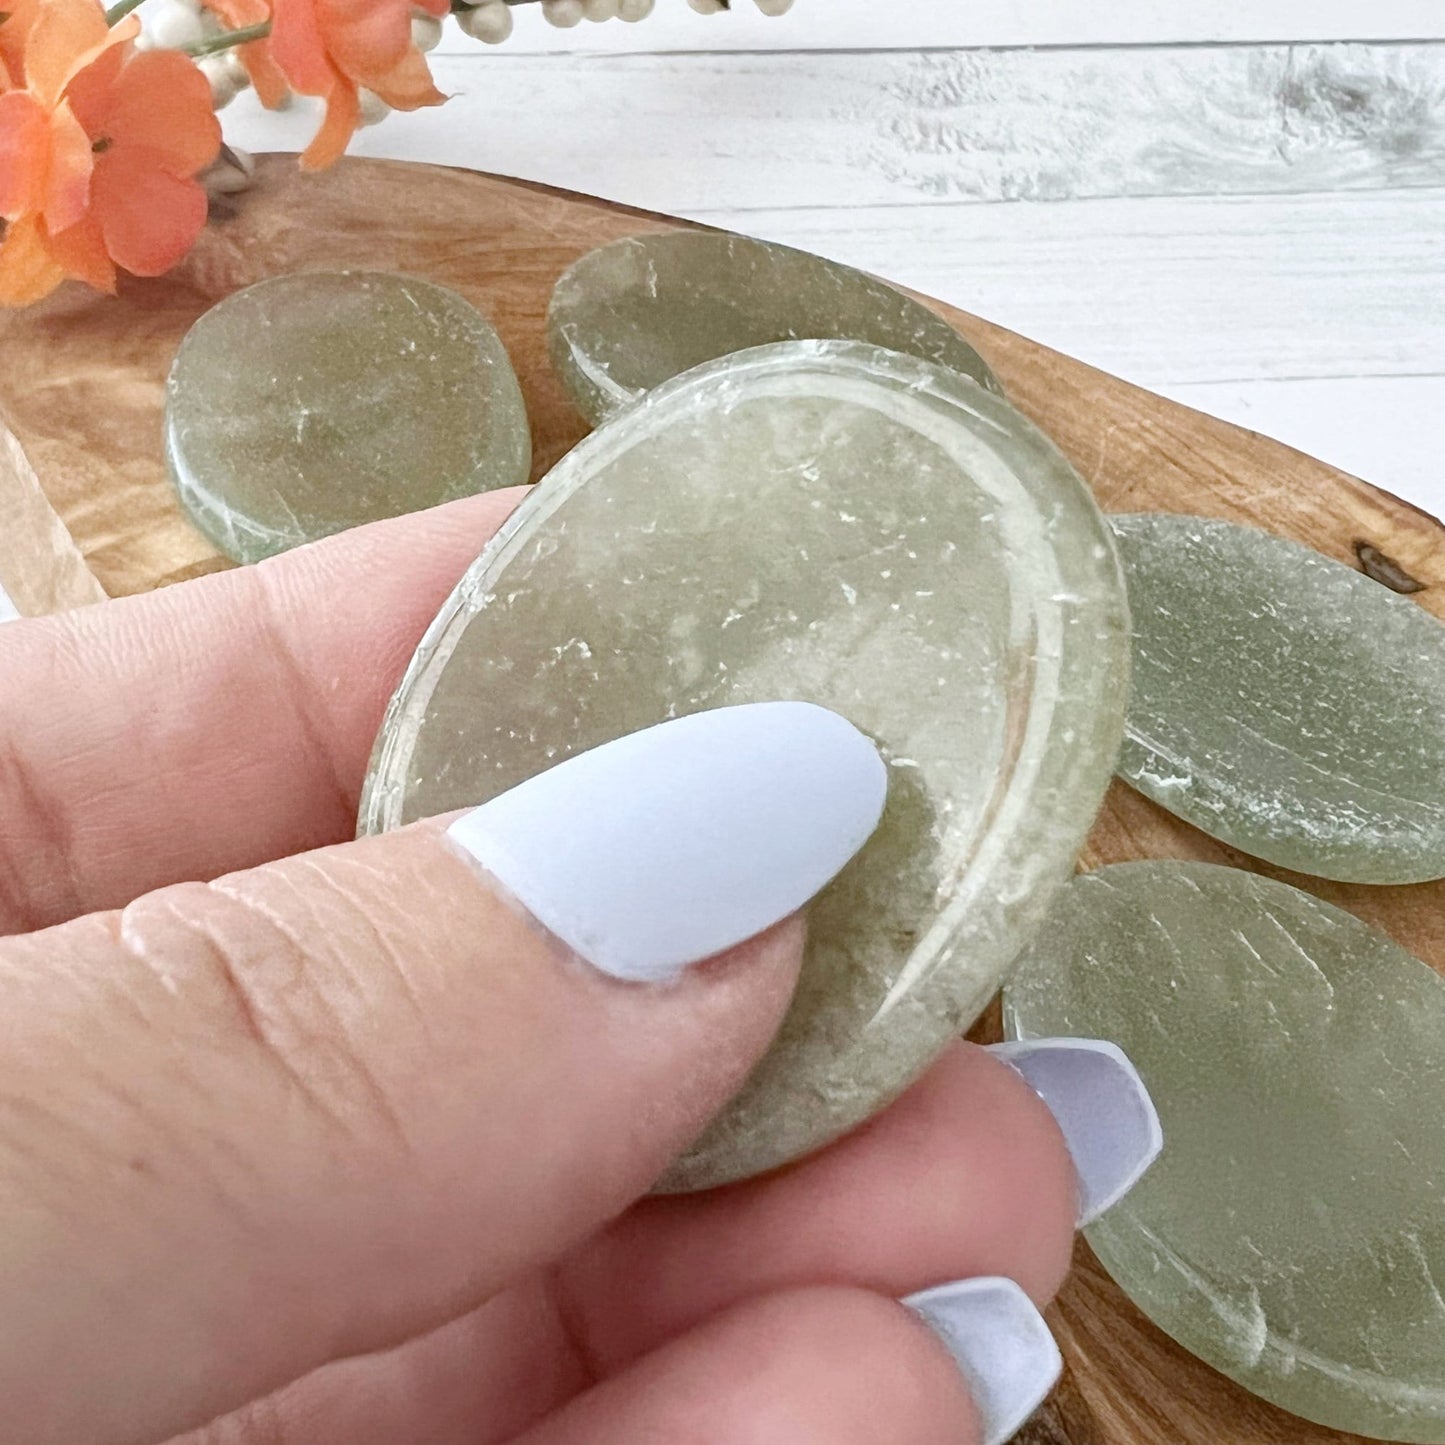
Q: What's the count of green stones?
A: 5